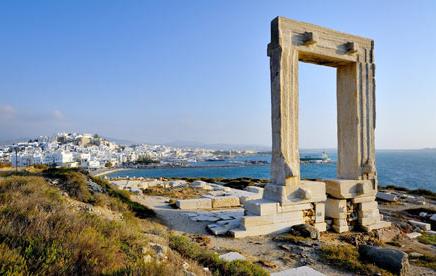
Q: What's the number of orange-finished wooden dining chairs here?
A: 0